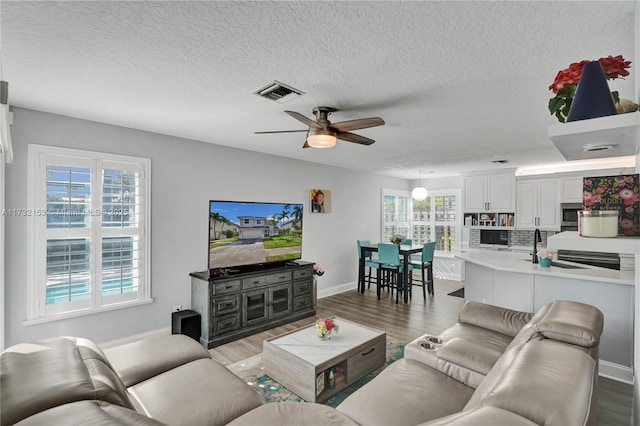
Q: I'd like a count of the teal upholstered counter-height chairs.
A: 4